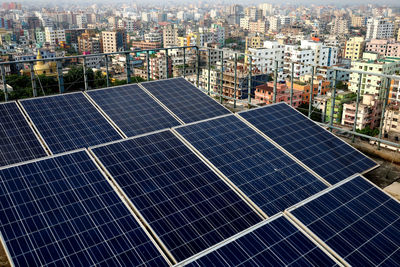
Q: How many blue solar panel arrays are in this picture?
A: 10